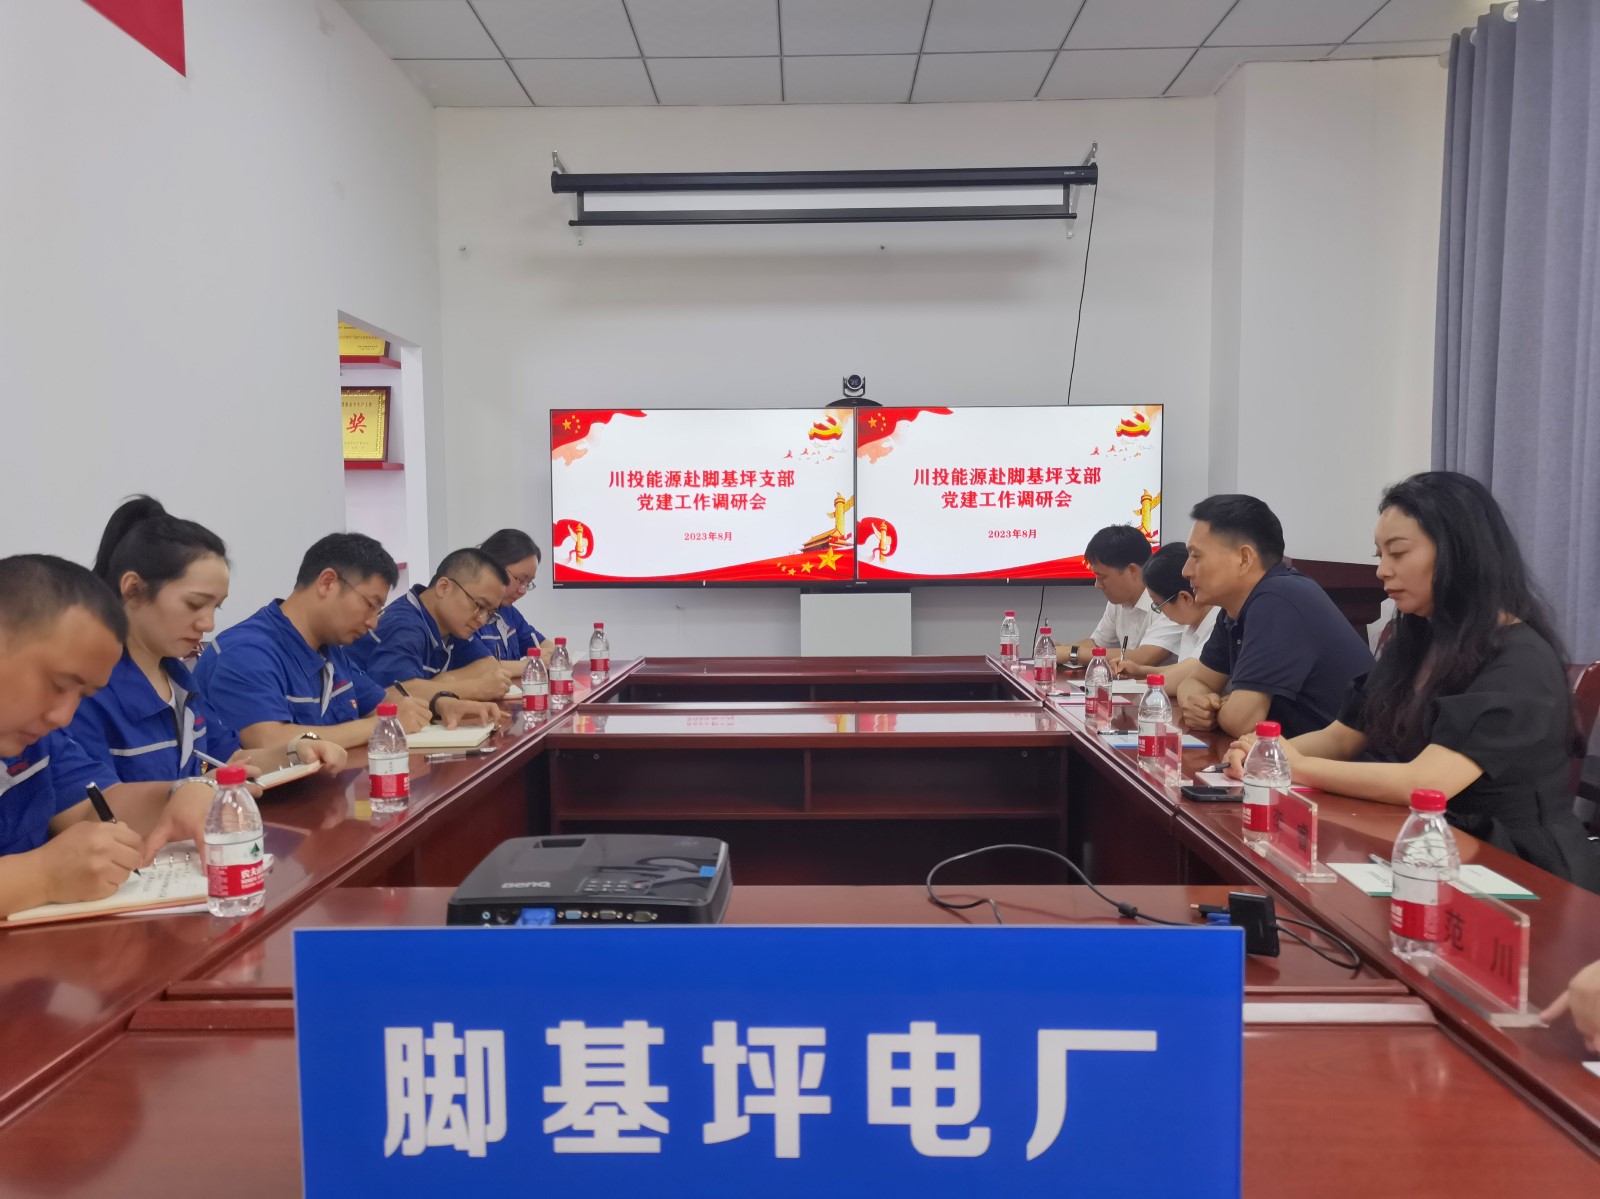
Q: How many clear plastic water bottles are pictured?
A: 11